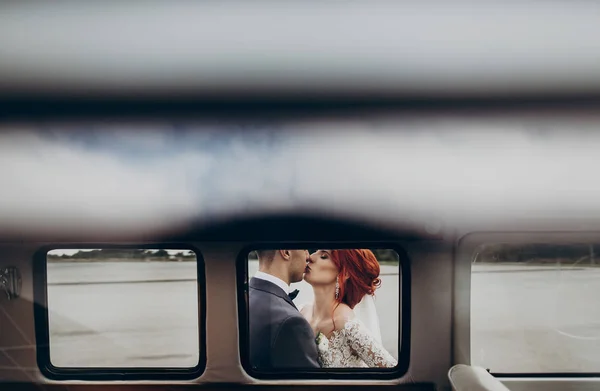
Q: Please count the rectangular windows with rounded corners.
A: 3